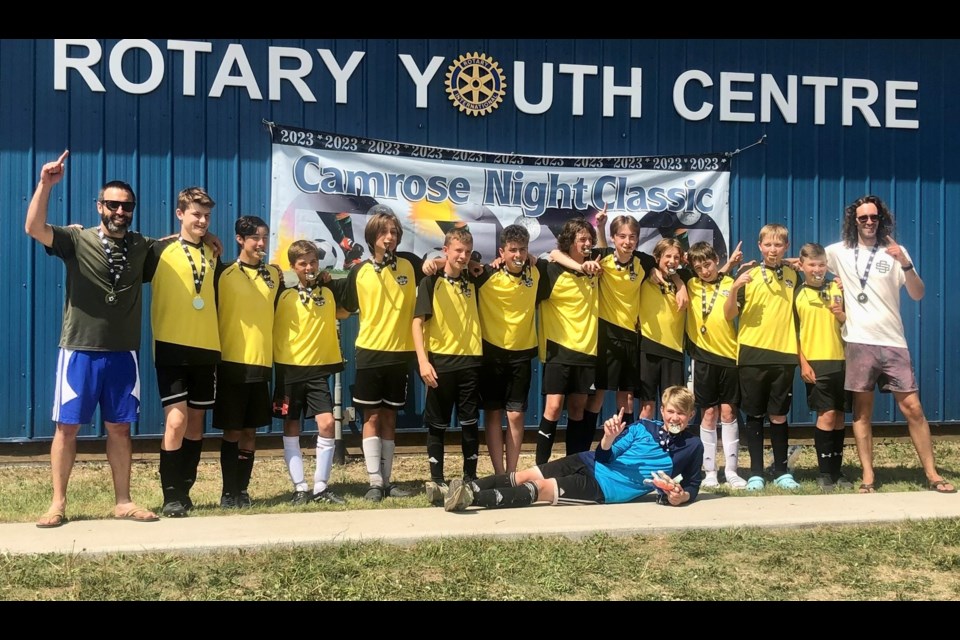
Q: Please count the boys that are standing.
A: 12